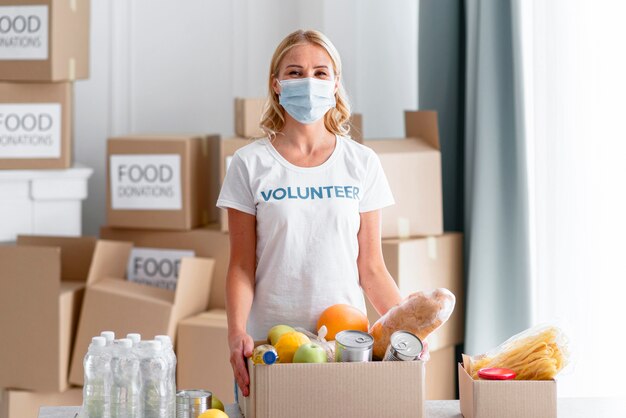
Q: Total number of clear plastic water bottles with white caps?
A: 6